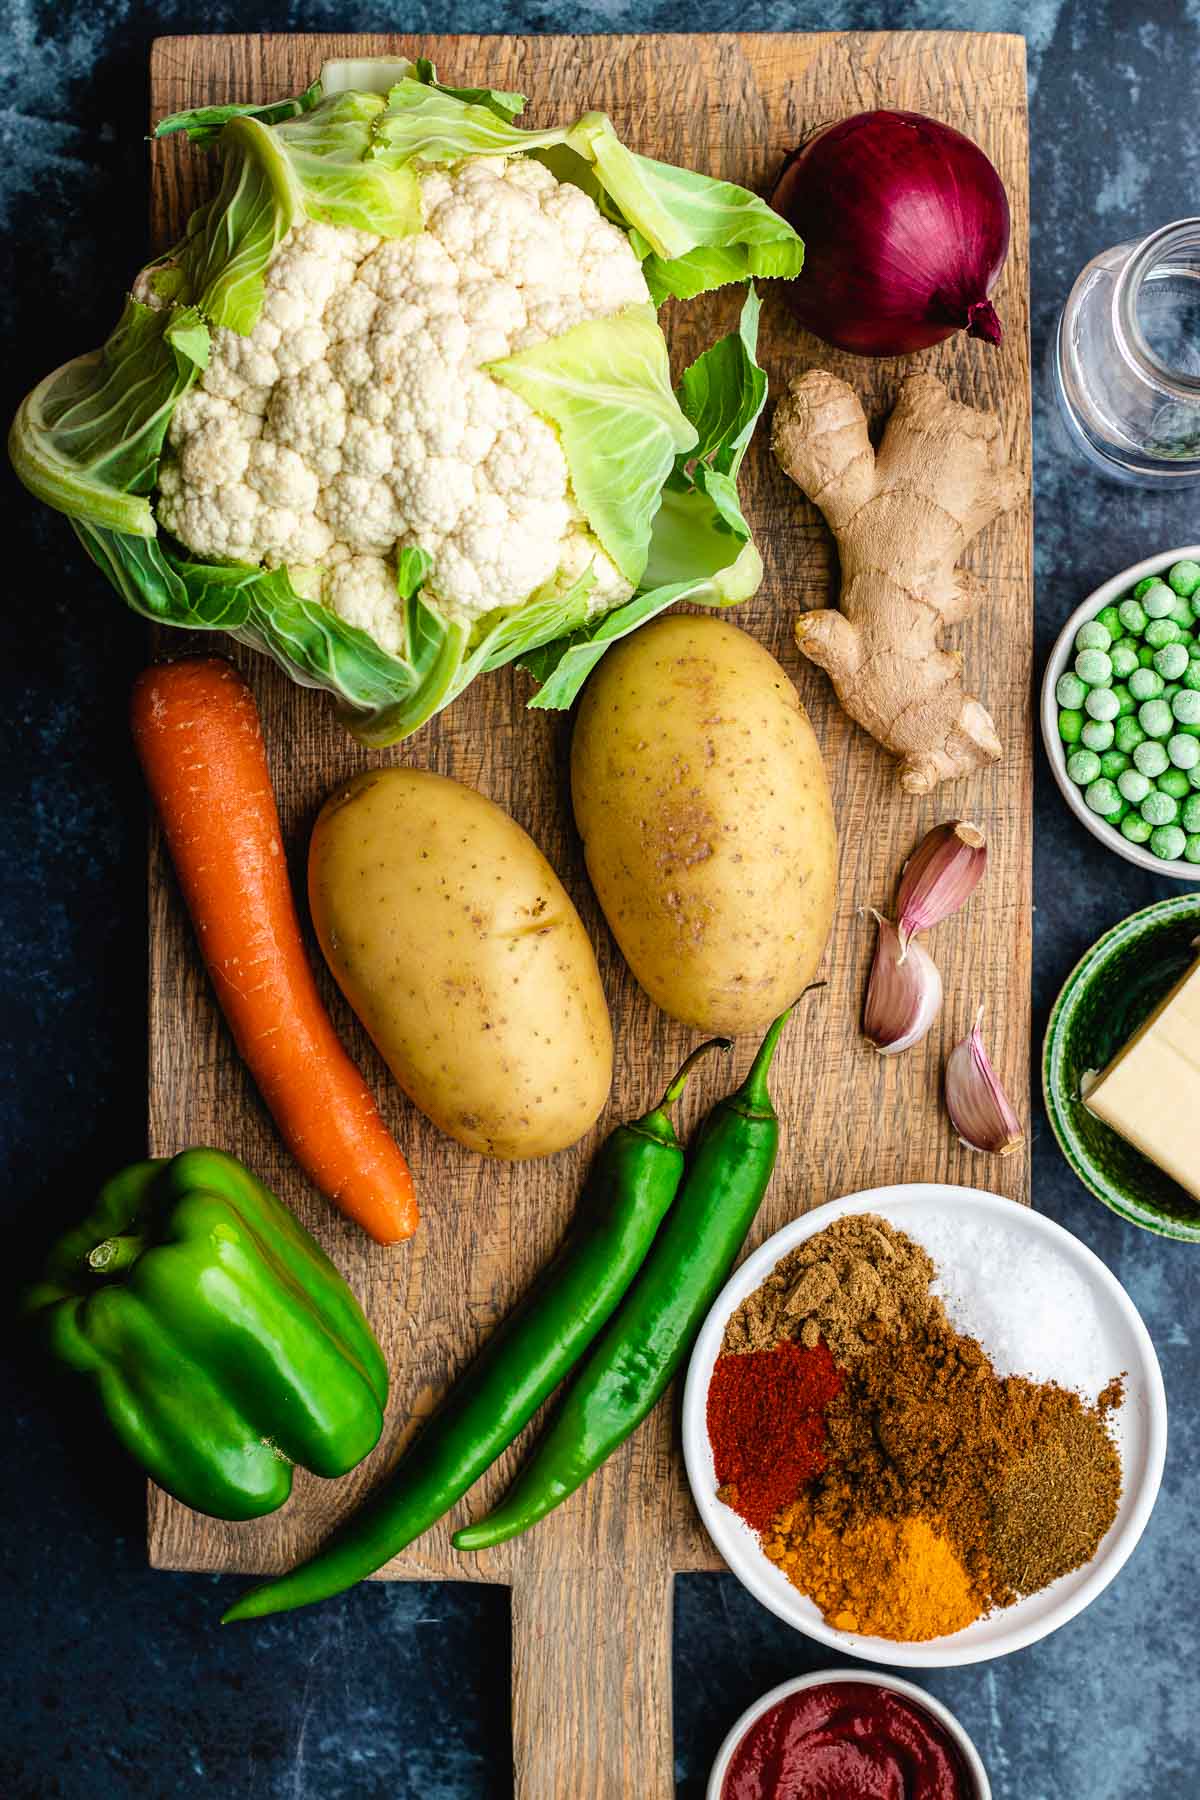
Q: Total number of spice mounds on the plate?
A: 6